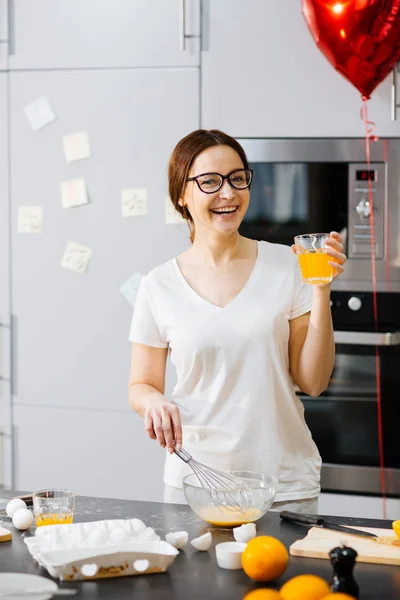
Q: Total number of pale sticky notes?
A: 8